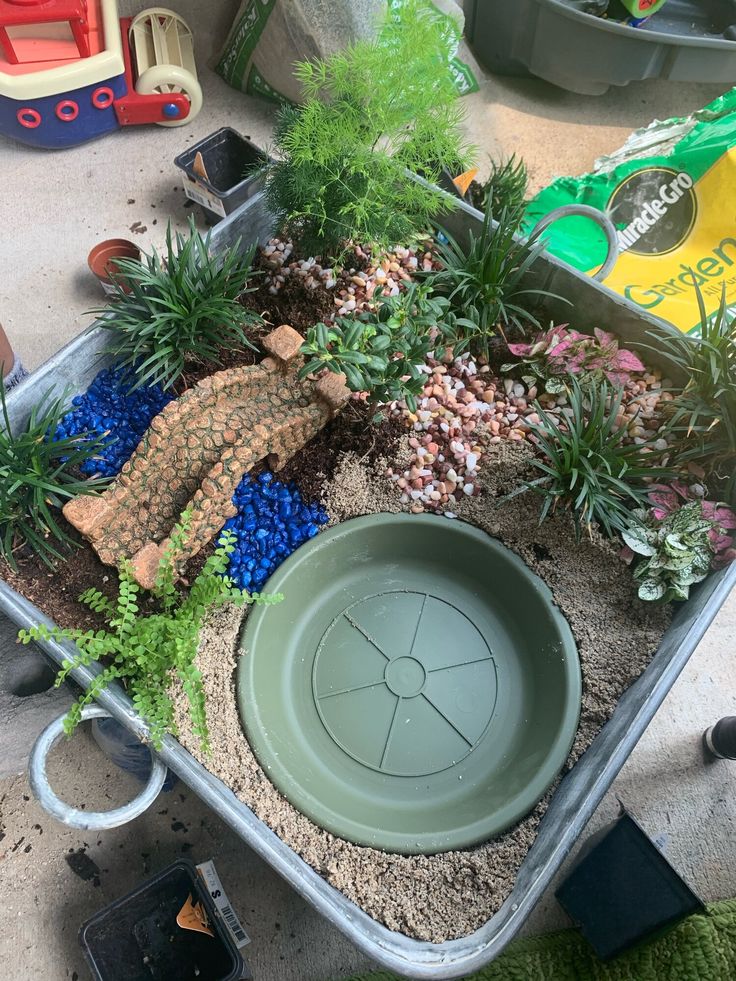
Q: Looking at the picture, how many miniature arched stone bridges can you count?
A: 1